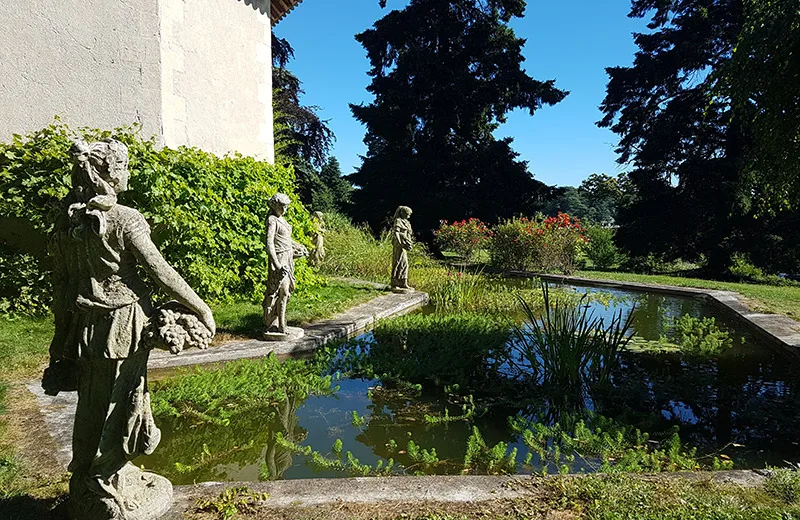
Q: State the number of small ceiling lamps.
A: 0